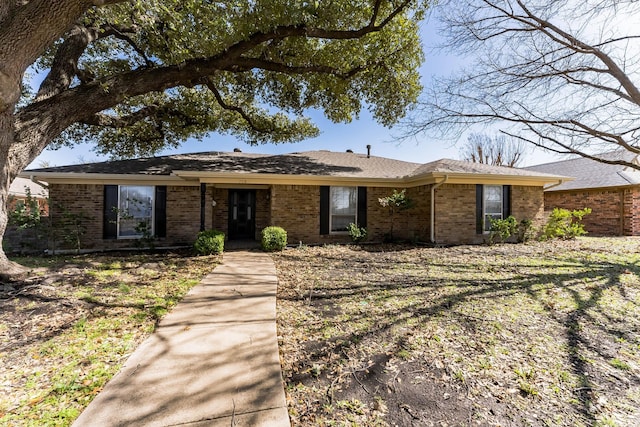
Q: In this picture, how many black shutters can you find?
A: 6